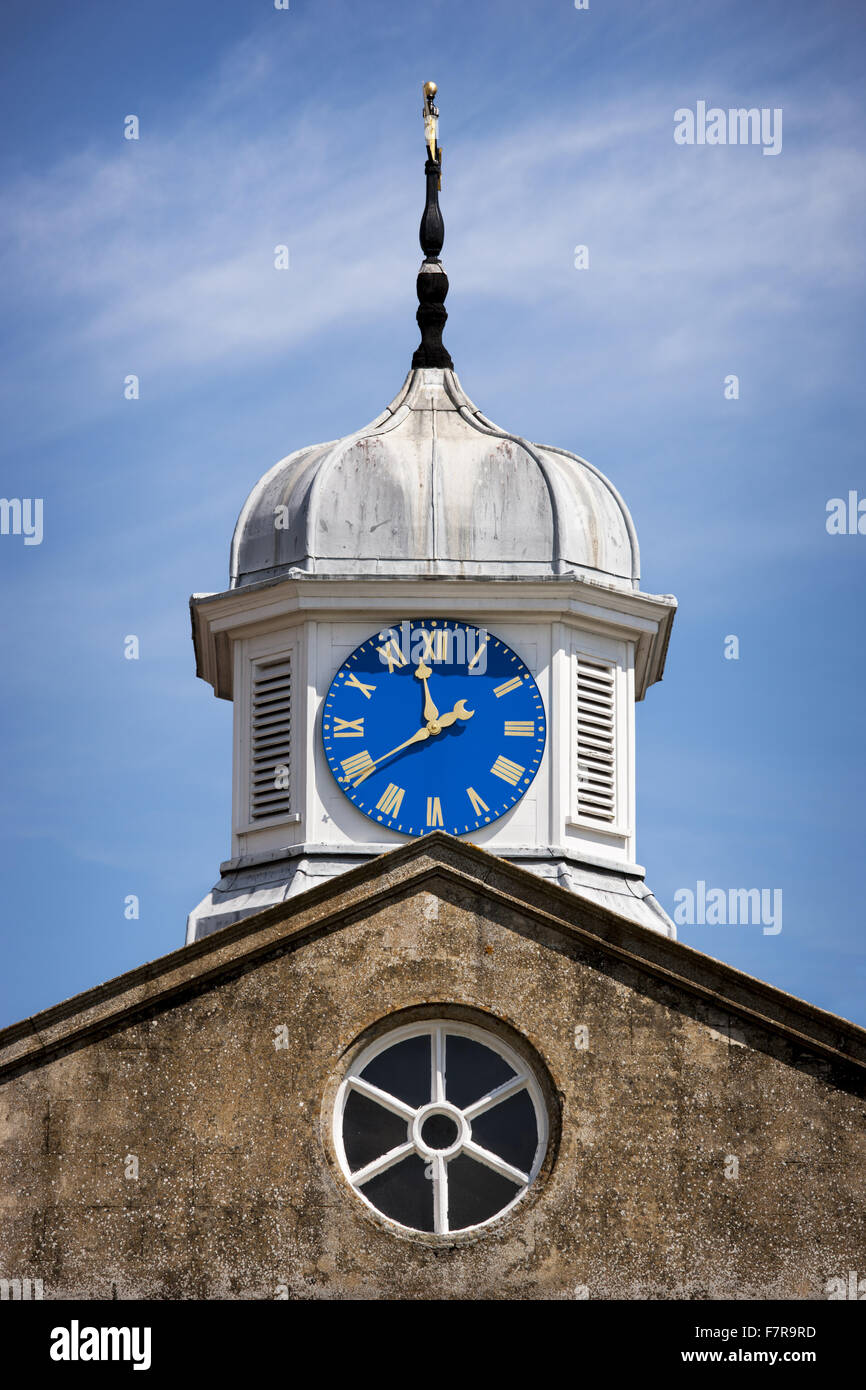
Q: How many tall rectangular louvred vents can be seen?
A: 2